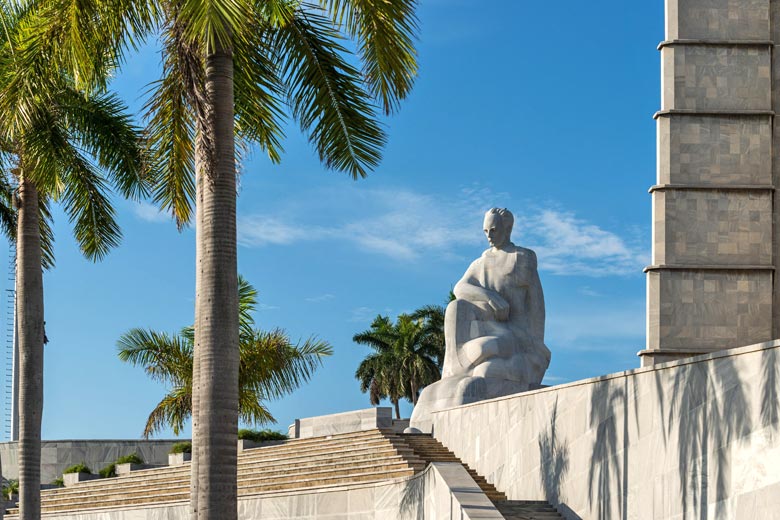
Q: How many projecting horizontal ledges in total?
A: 5